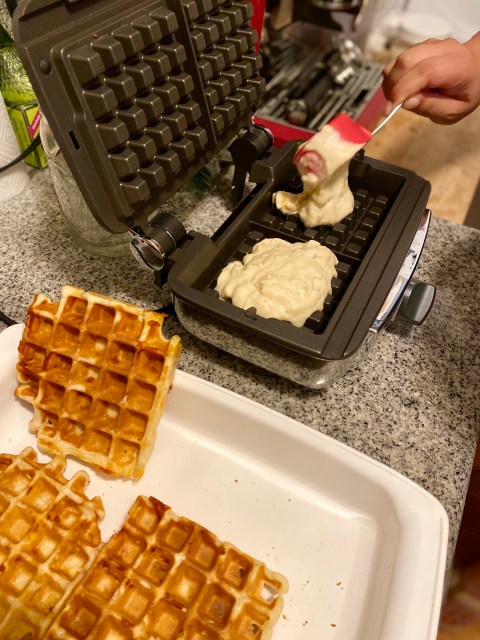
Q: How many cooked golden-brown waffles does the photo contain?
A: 3